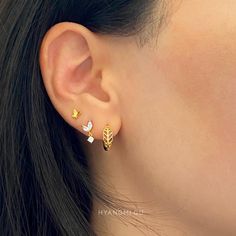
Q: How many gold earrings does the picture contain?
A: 2